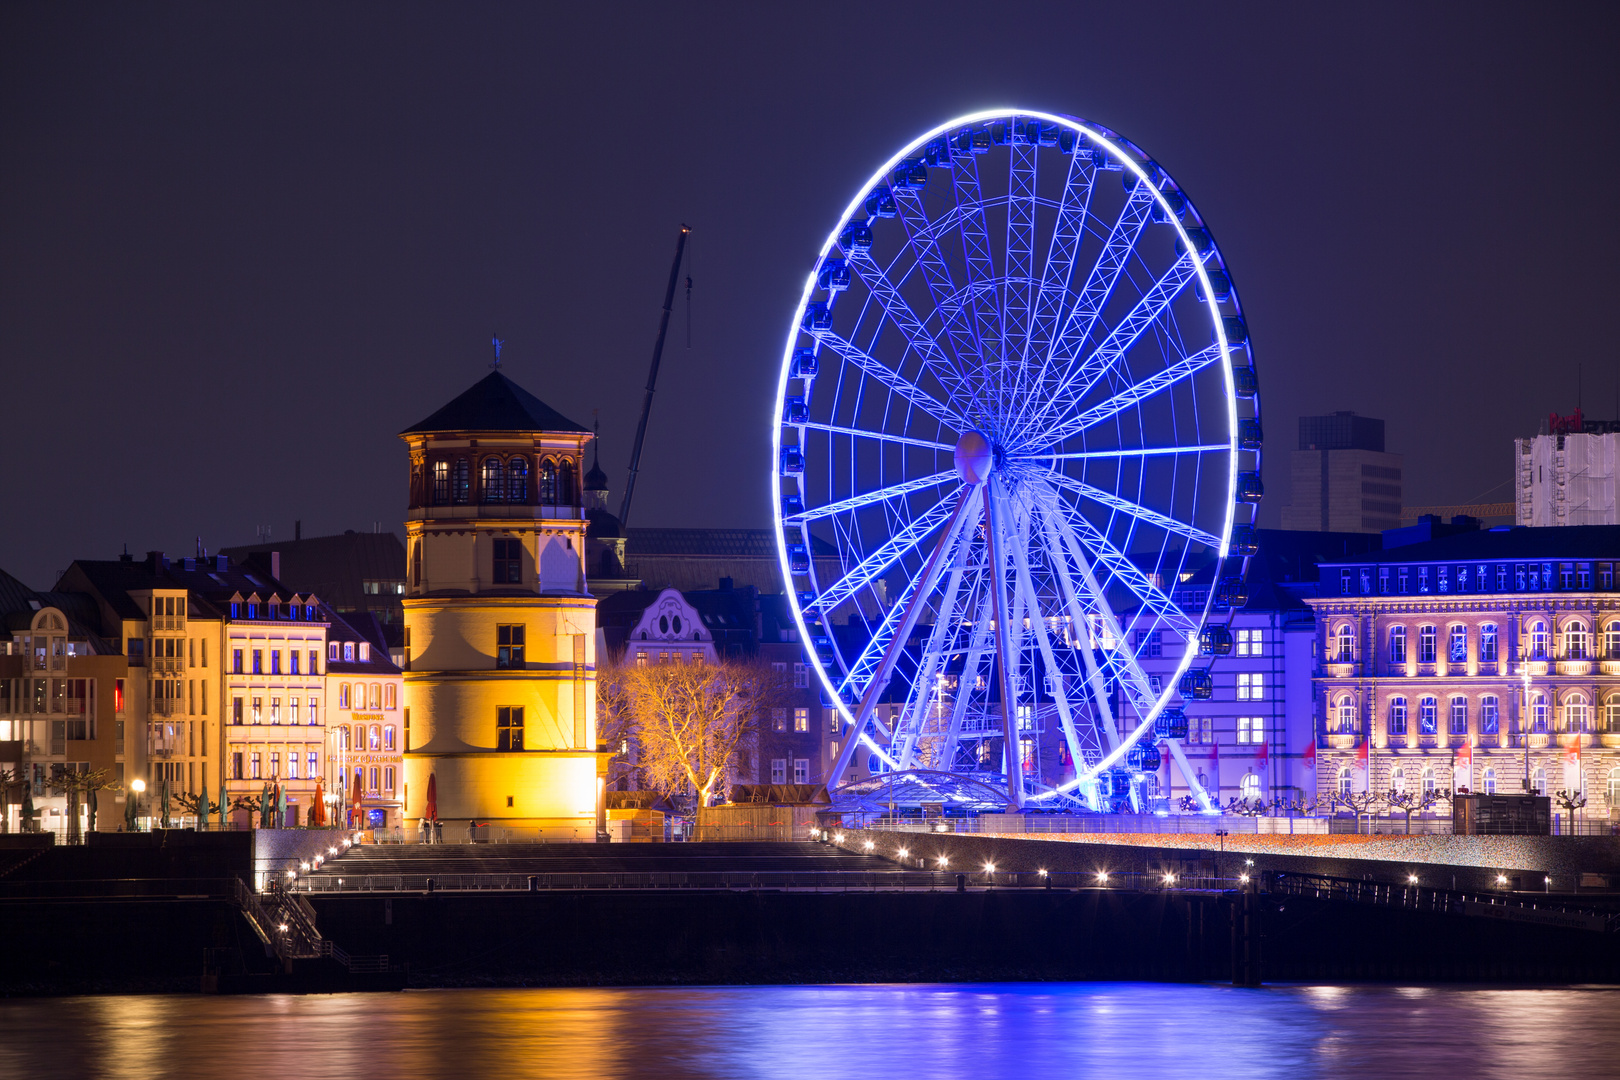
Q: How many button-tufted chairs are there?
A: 0